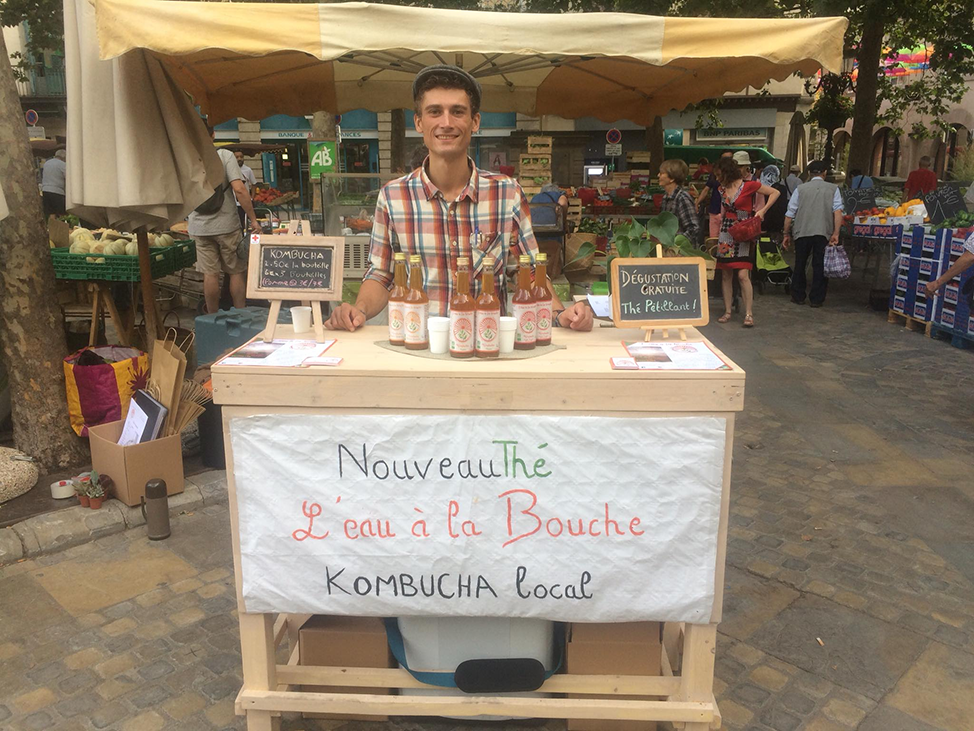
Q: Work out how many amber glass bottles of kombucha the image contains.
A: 6